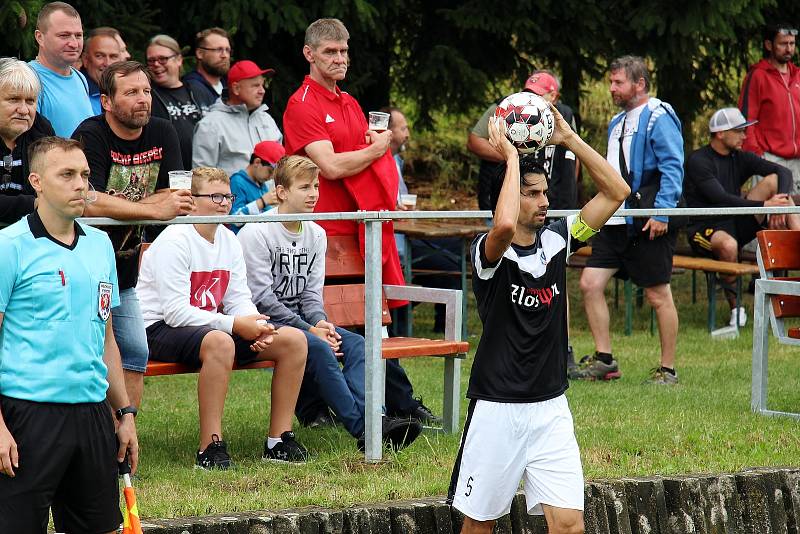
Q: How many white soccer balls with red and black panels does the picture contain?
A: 1